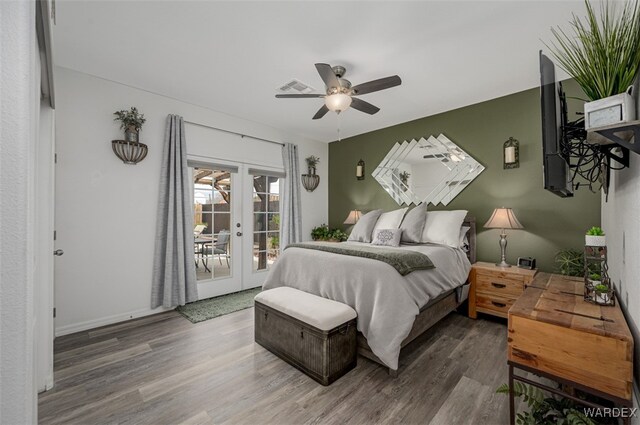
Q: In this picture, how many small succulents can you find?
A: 3